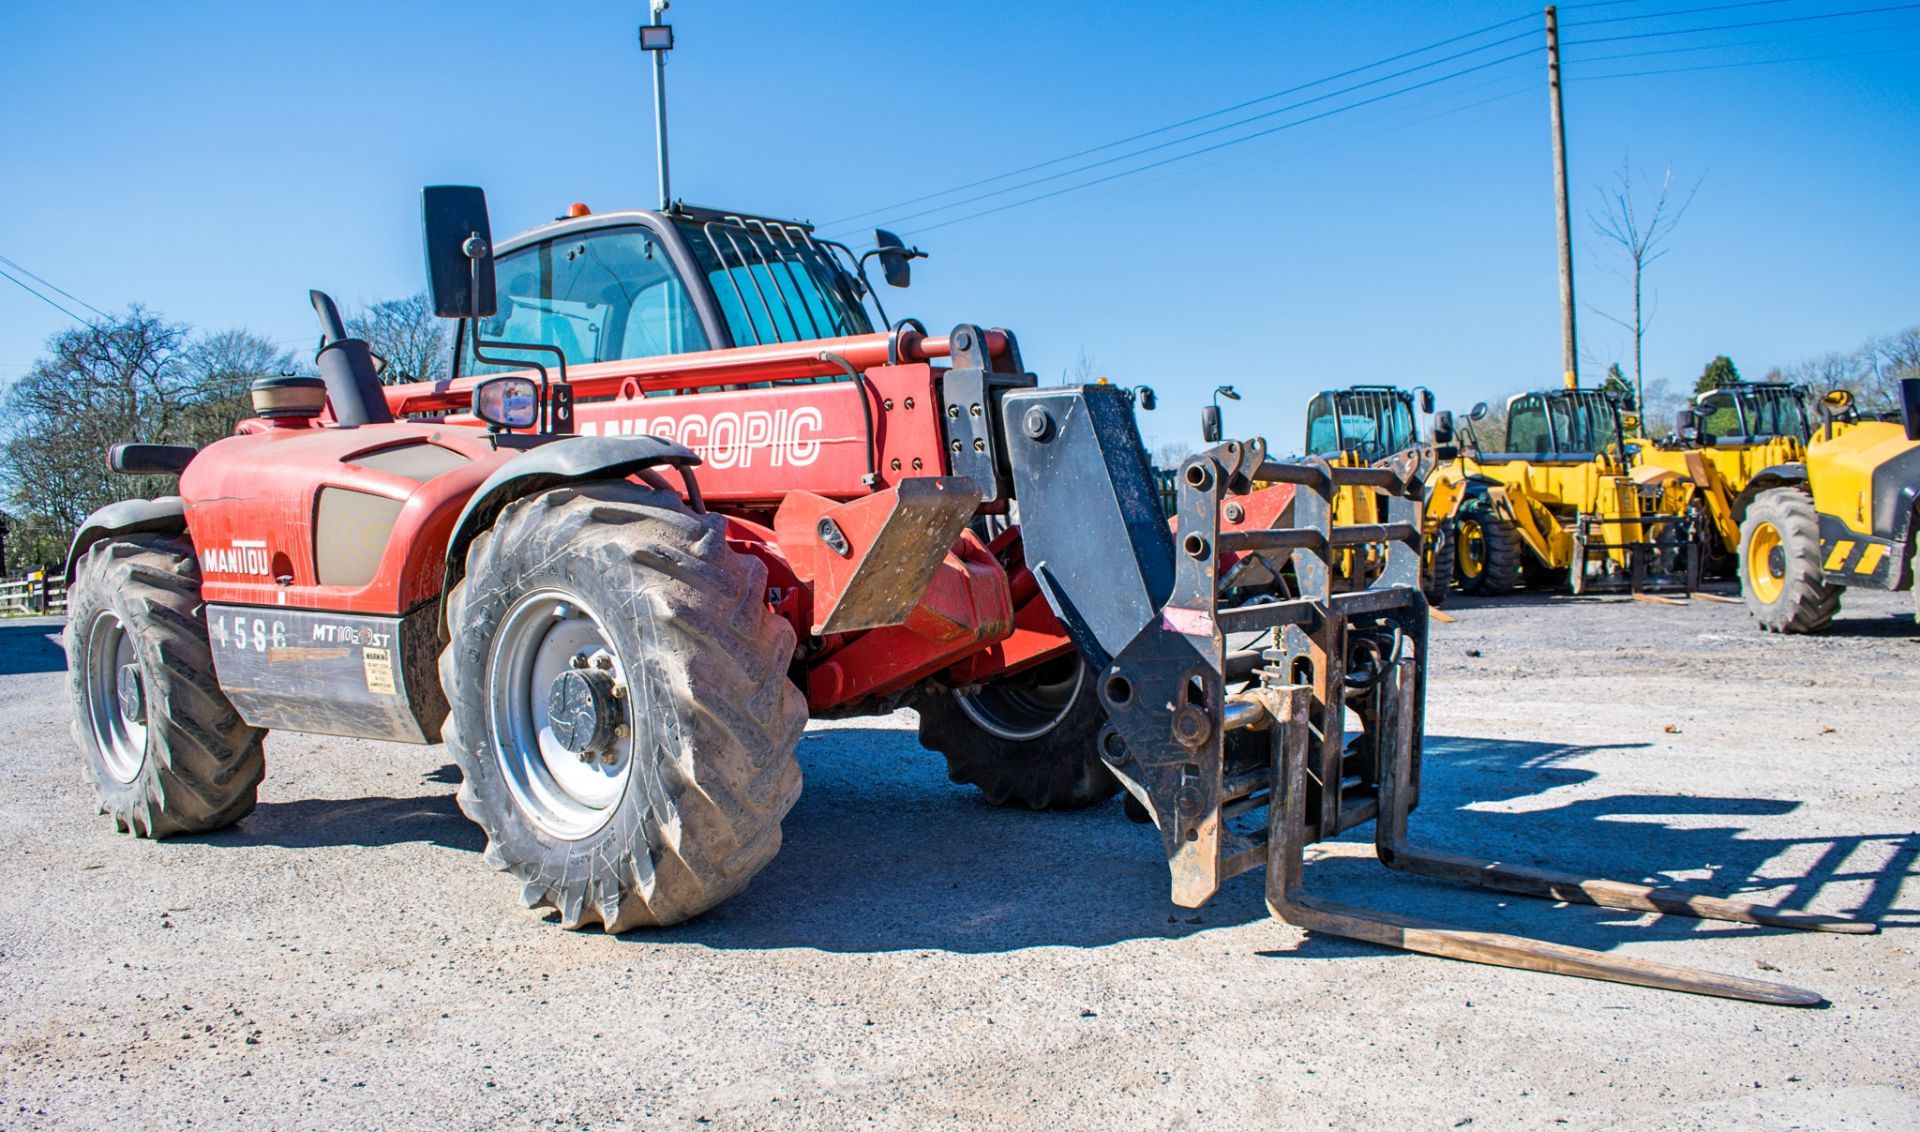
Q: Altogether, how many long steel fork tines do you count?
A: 2